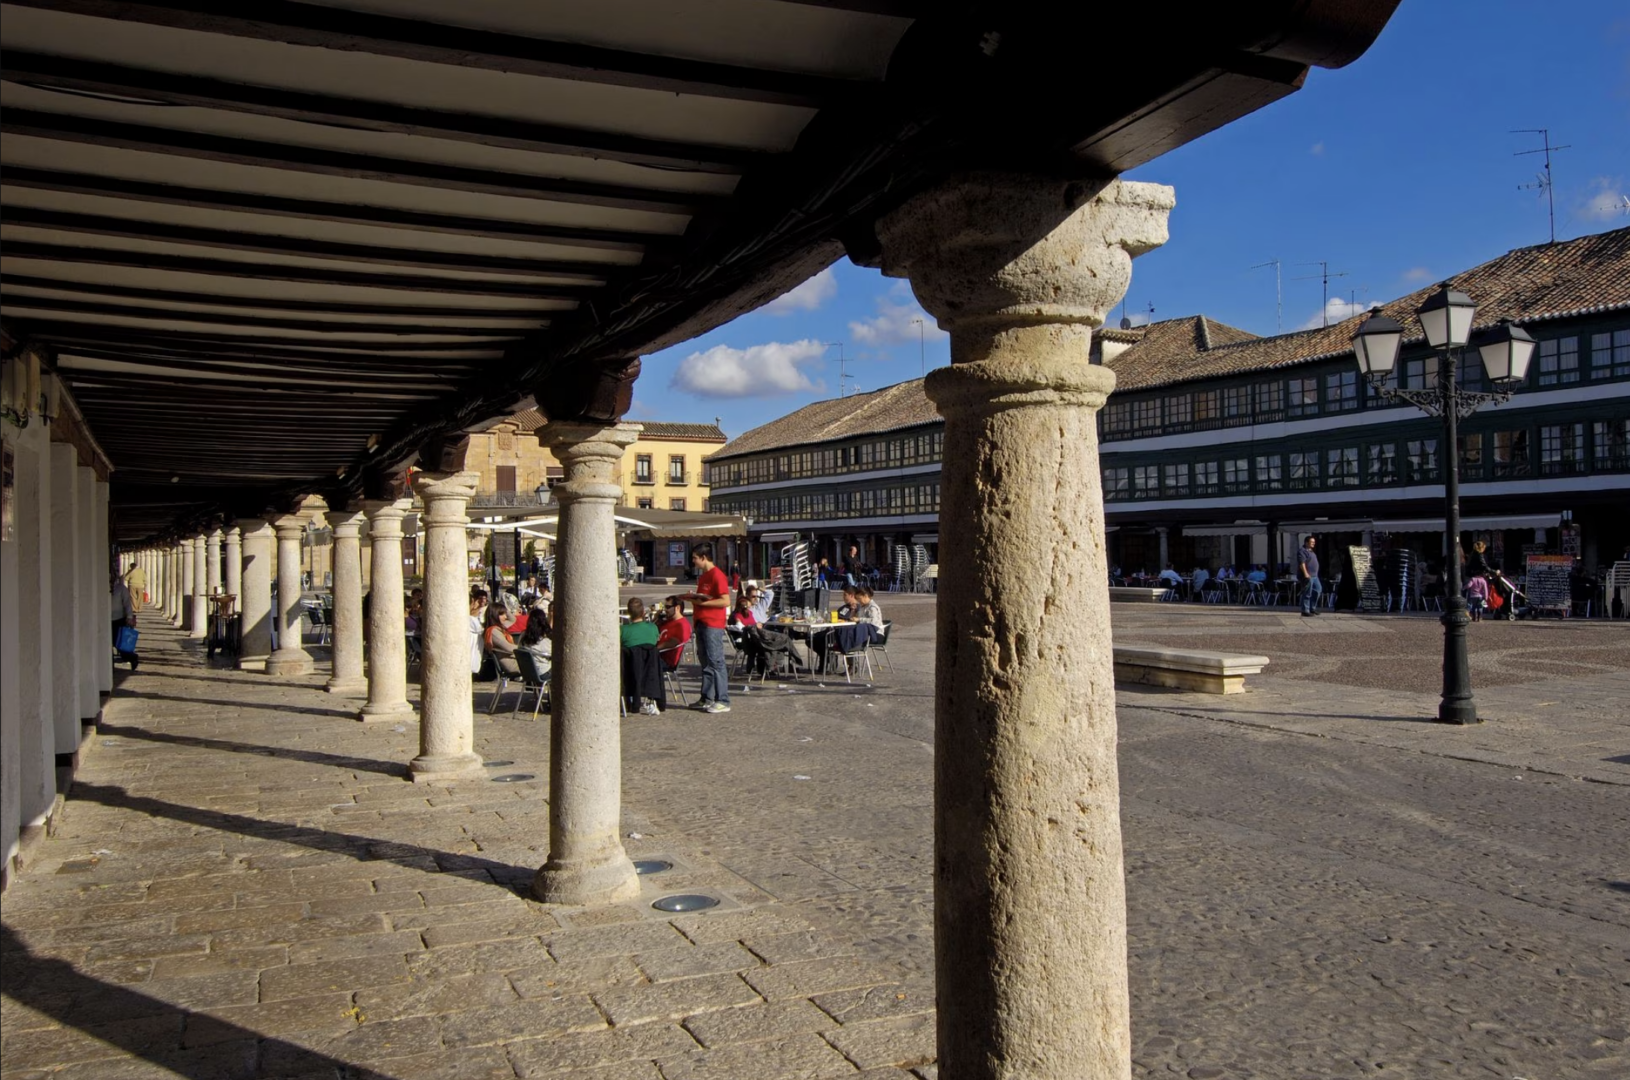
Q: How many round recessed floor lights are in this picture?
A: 4